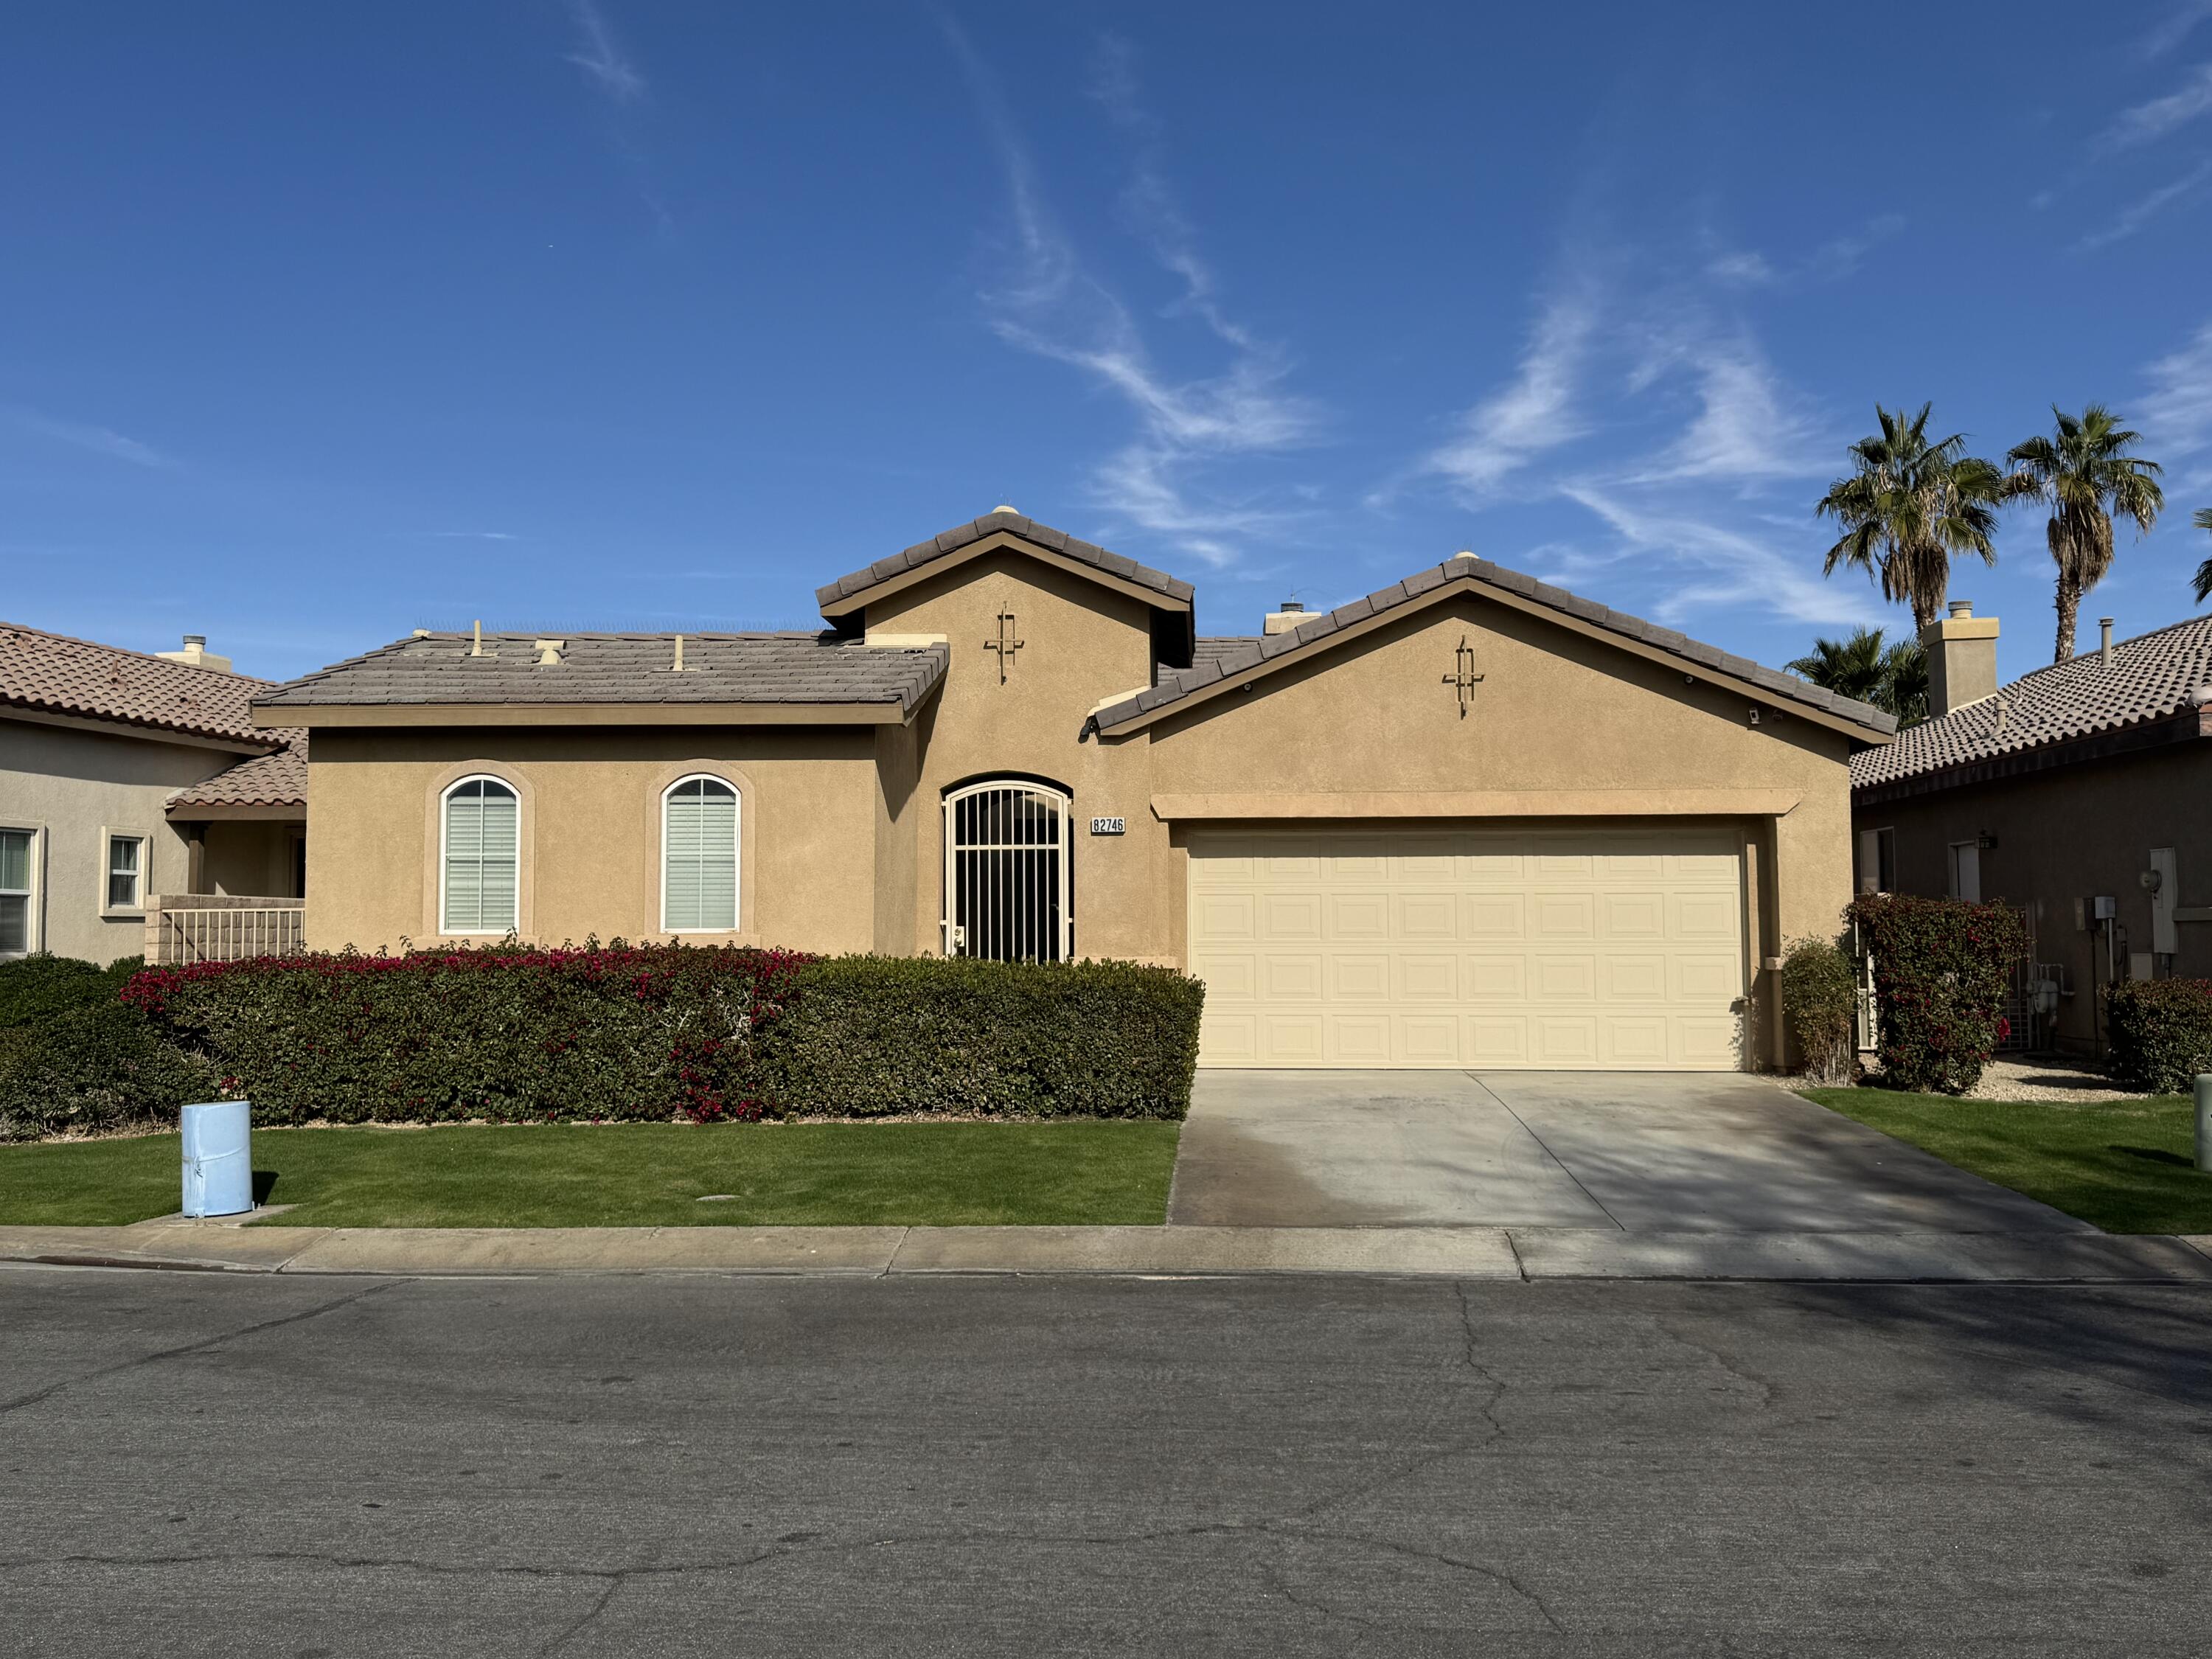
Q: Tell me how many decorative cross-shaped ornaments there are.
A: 2